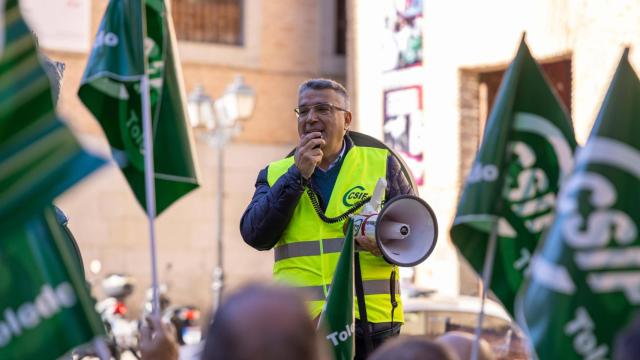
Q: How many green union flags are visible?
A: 6